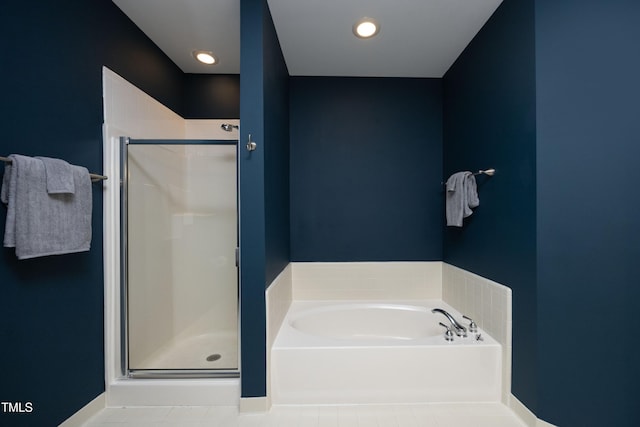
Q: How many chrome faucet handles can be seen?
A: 2